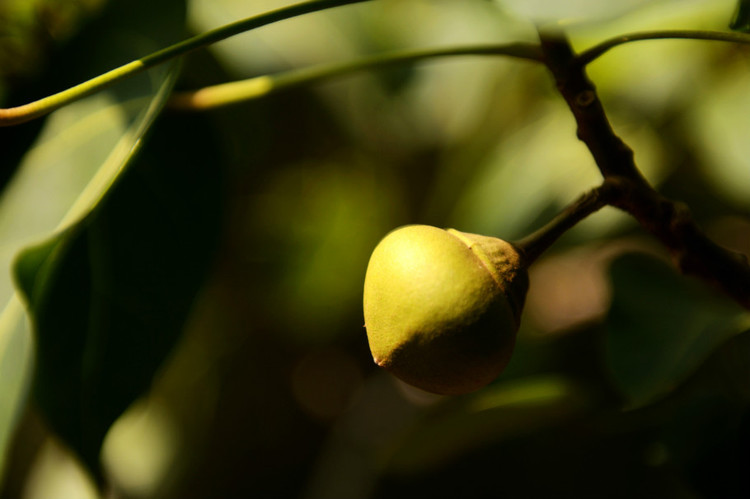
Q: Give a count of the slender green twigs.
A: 3